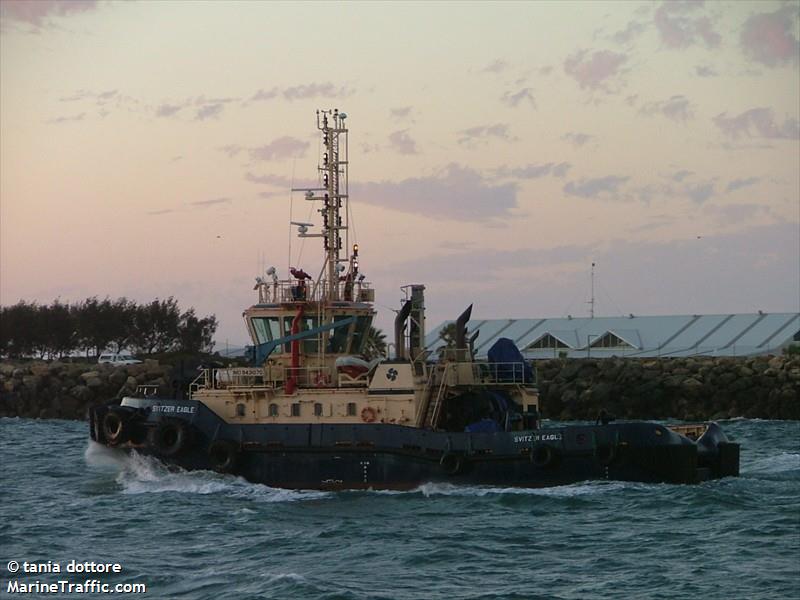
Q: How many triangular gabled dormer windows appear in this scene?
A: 2